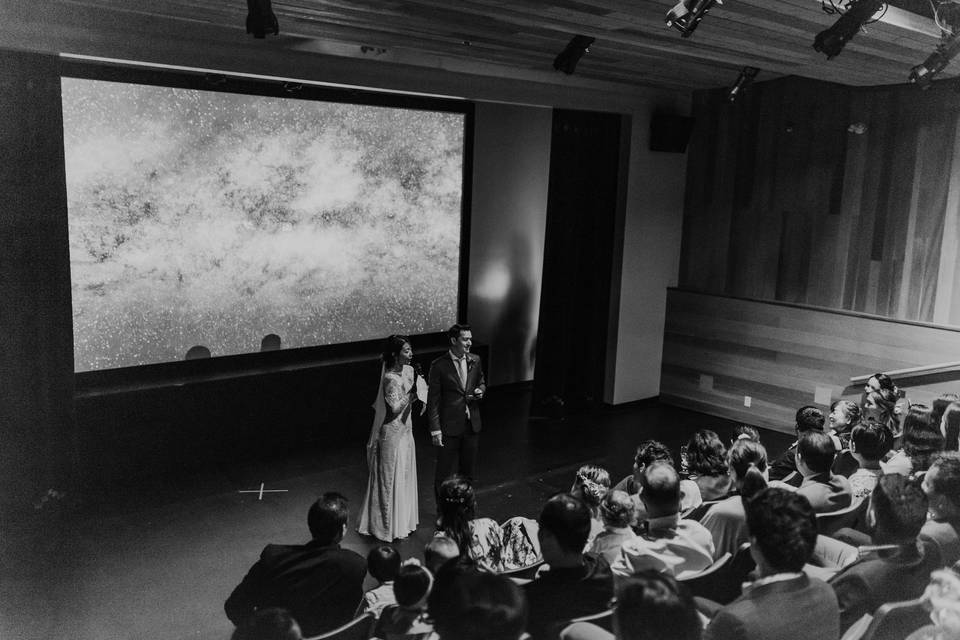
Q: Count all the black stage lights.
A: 6